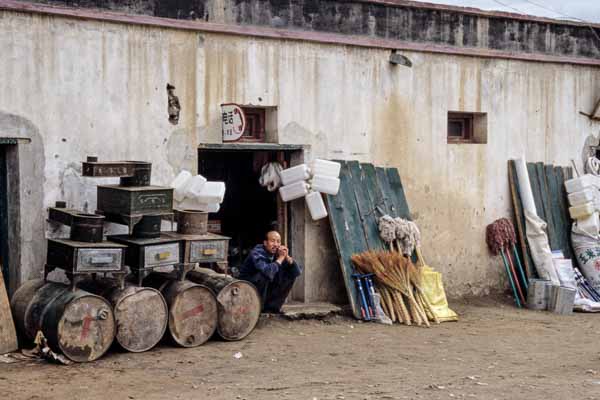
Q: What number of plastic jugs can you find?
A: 12